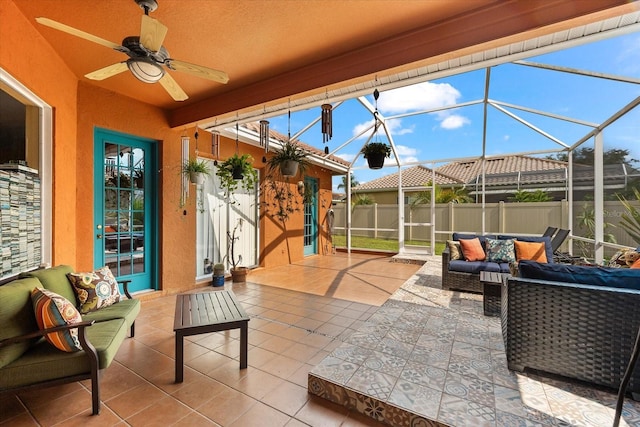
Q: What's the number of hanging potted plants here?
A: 4